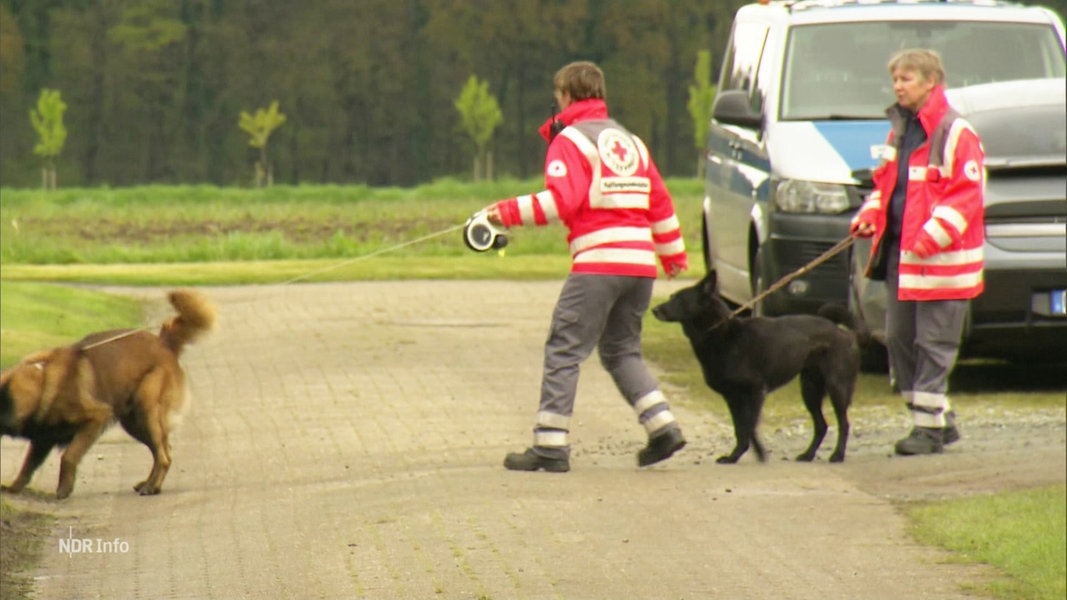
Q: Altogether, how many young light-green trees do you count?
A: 4